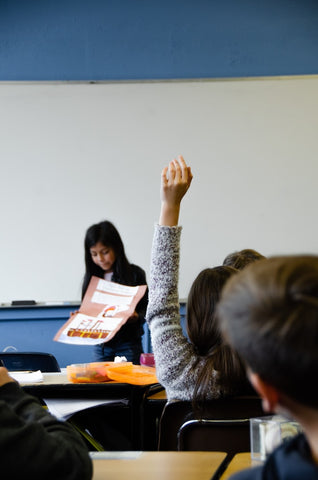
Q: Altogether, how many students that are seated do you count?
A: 4